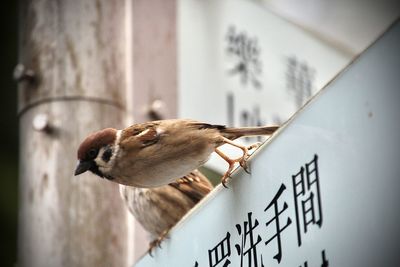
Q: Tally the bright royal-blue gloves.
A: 0